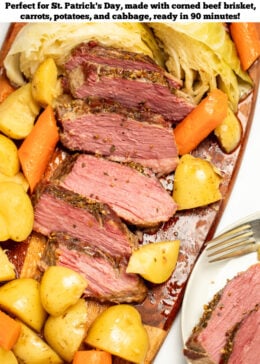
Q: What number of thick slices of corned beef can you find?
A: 8